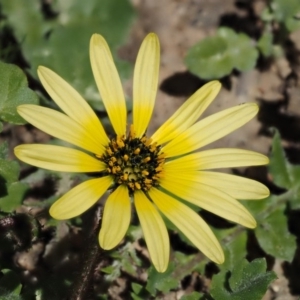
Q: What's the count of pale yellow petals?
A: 14